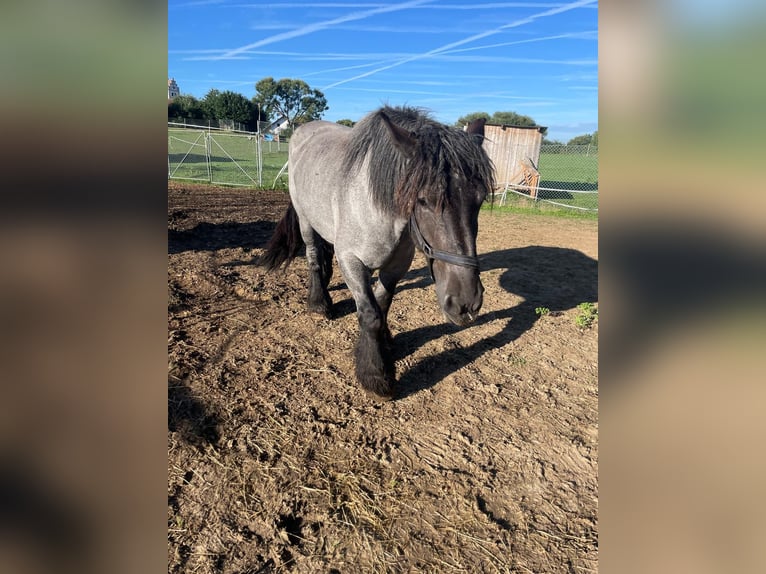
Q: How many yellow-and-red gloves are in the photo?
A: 0